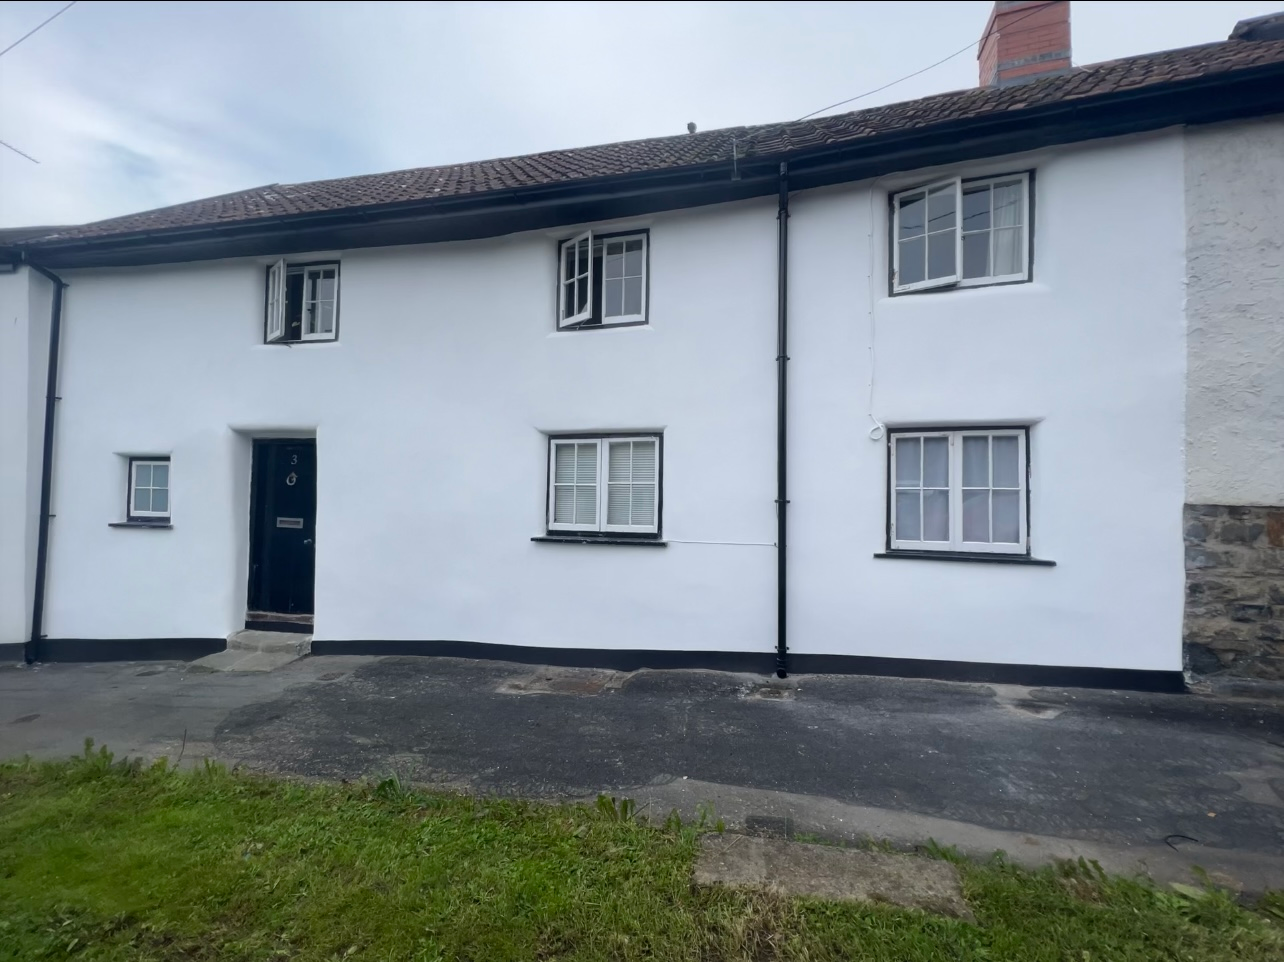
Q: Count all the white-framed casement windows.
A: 6